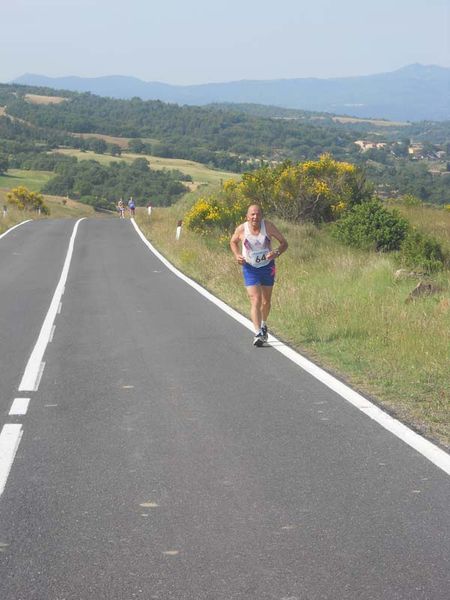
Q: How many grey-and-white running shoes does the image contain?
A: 2